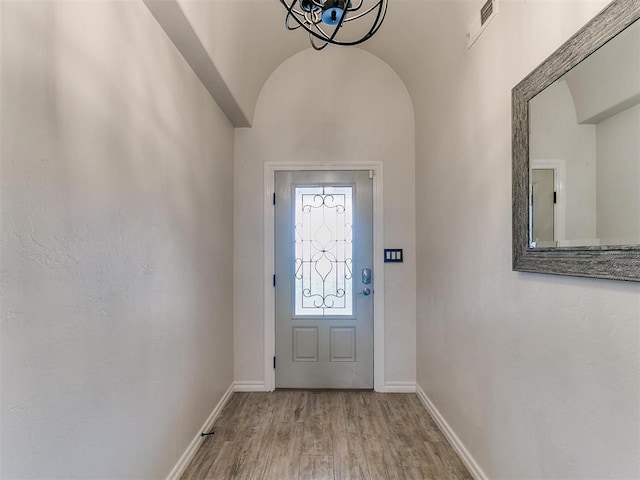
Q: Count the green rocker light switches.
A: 0